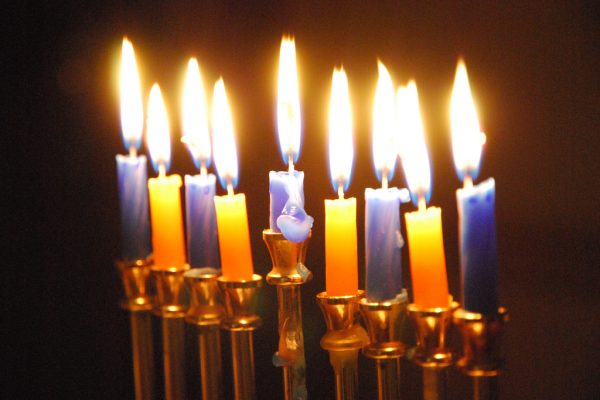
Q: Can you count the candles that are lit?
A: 9